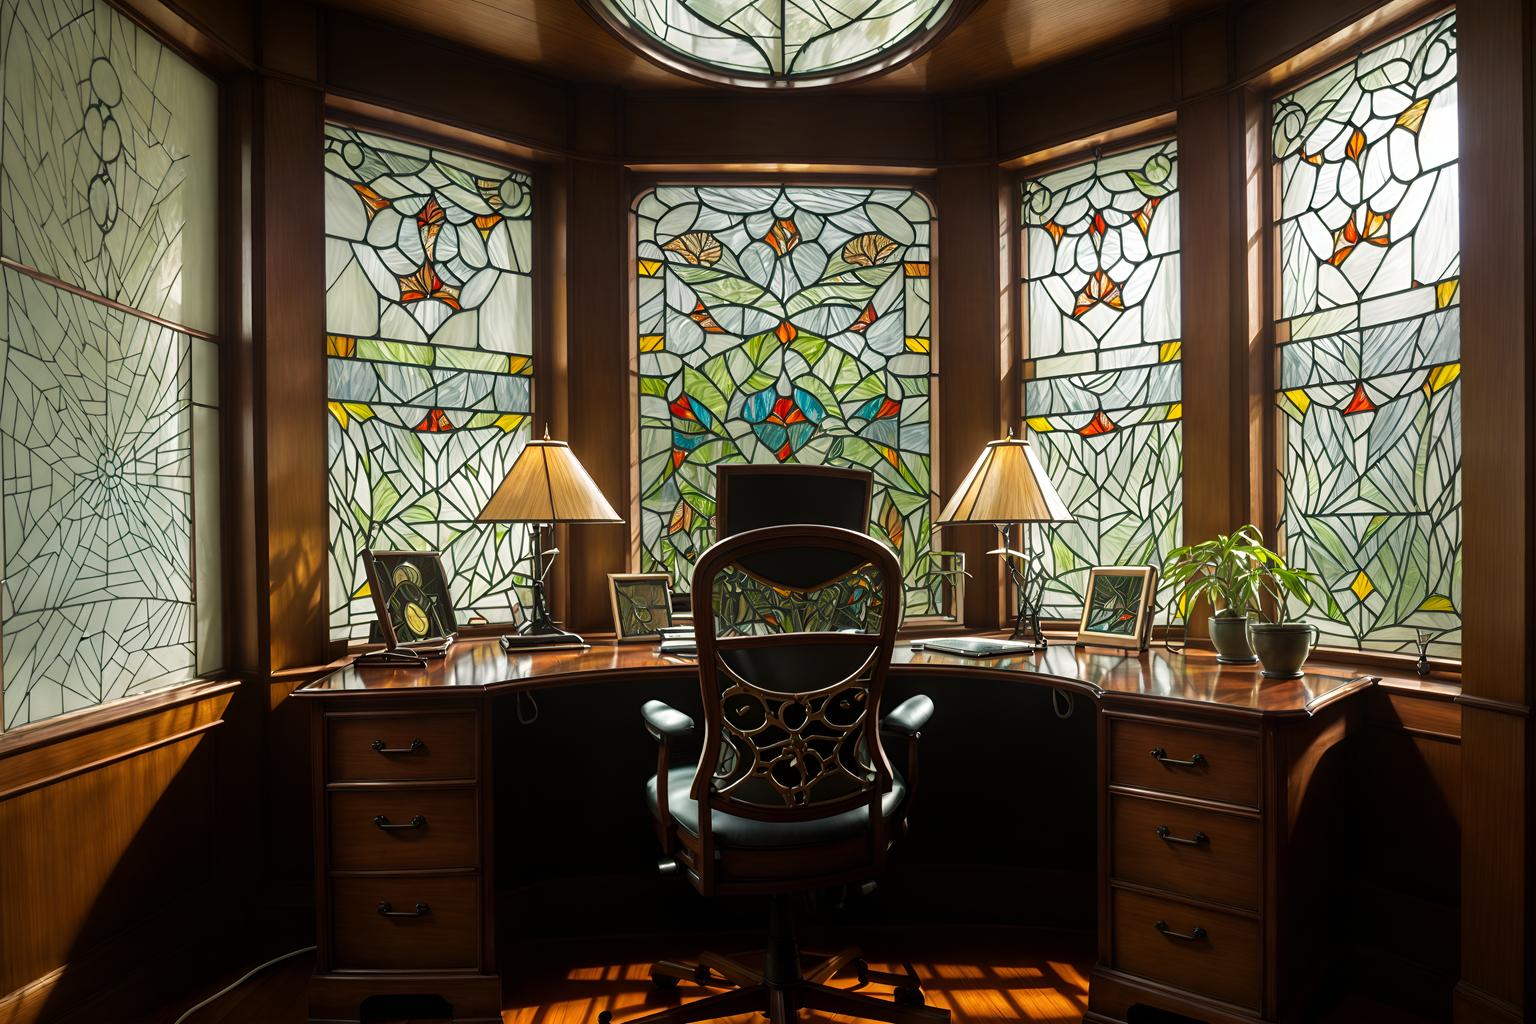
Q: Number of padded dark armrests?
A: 2